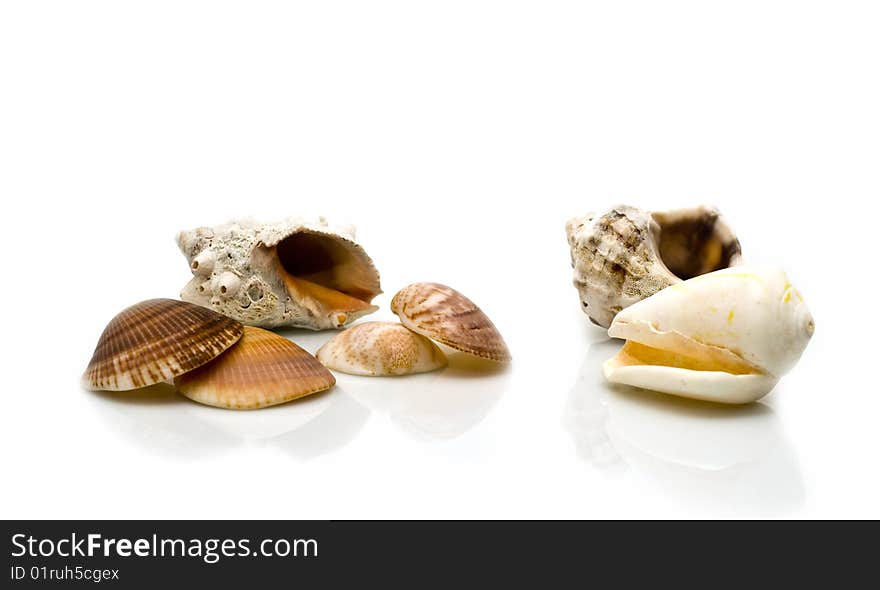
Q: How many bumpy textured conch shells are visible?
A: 2